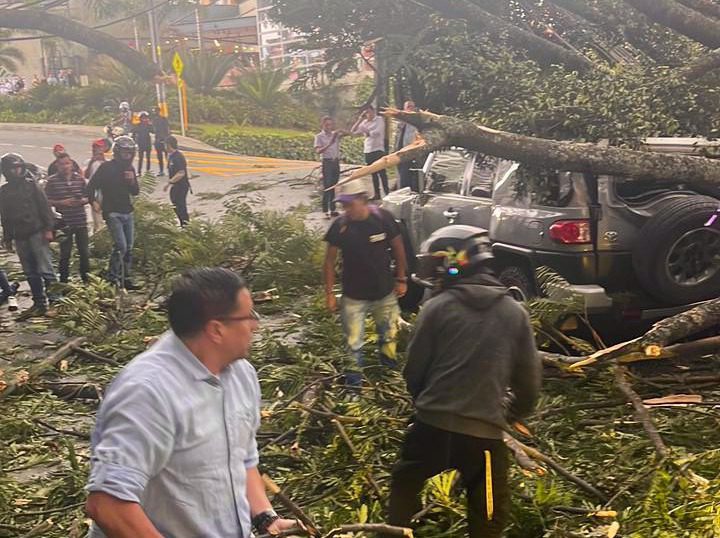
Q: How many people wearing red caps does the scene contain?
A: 2